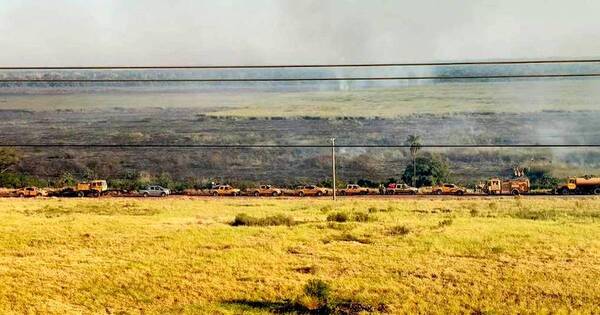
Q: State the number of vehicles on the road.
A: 11